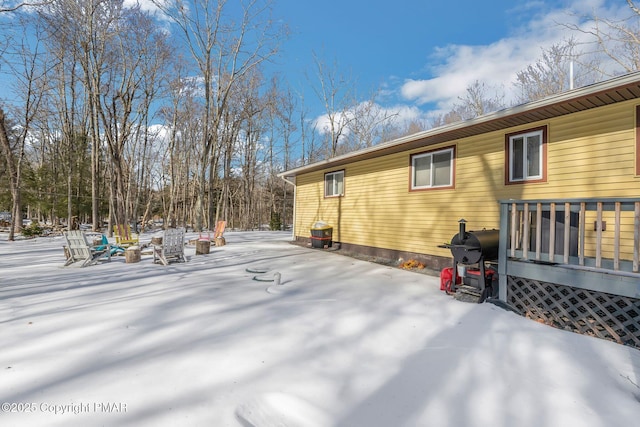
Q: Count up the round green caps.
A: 2